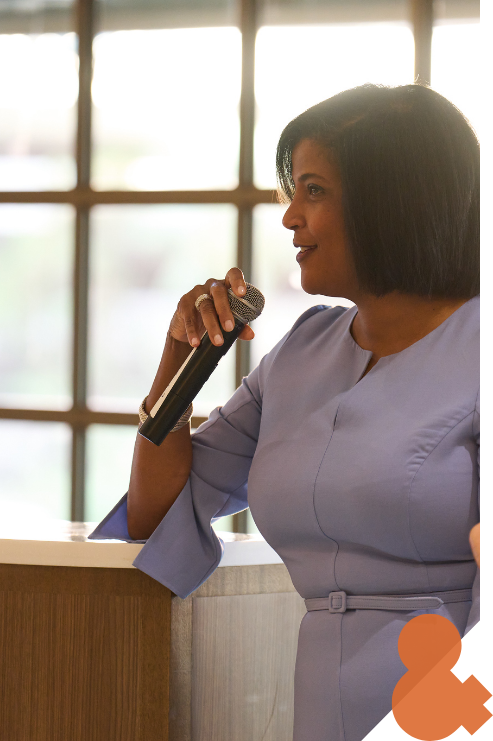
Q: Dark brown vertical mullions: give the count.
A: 3